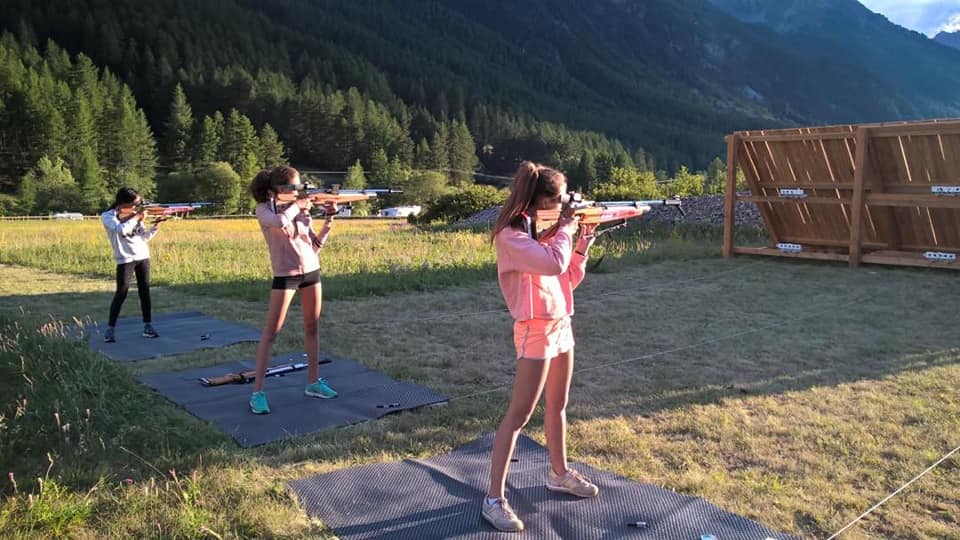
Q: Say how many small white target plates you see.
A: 4